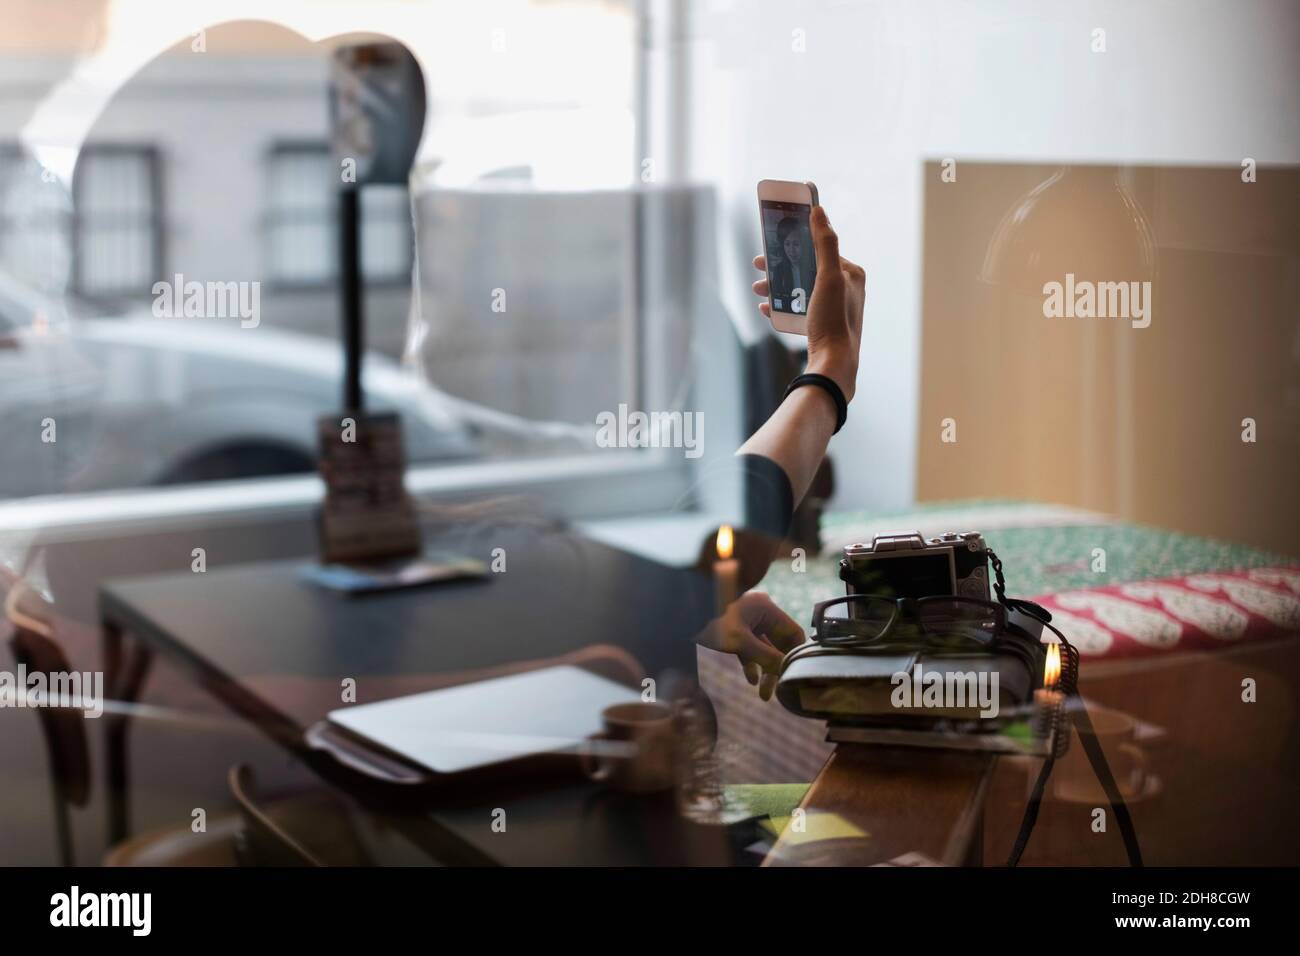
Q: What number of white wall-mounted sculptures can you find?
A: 0